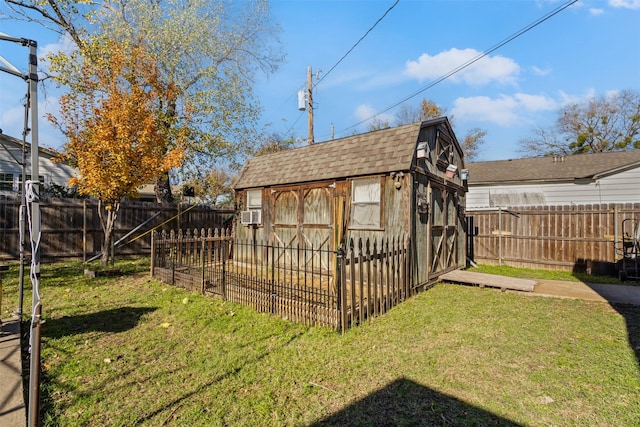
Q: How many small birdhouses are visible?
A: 3